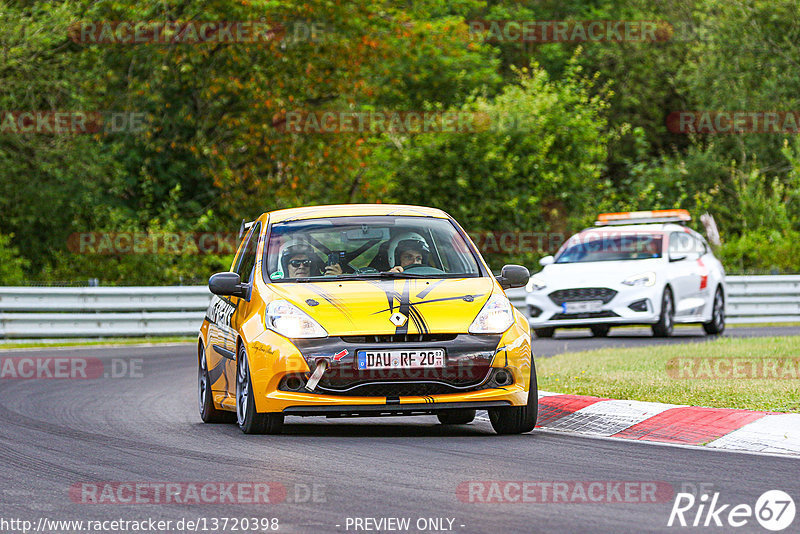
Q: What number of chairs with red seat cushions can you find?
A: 0